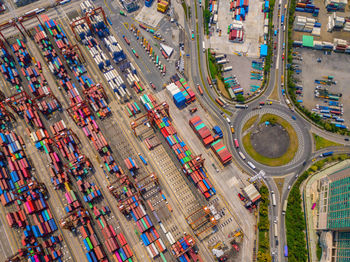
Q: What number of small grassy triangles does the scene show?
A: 3